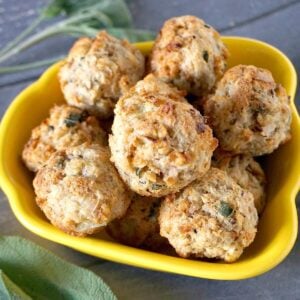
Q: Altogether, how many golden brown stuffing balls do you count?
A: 9